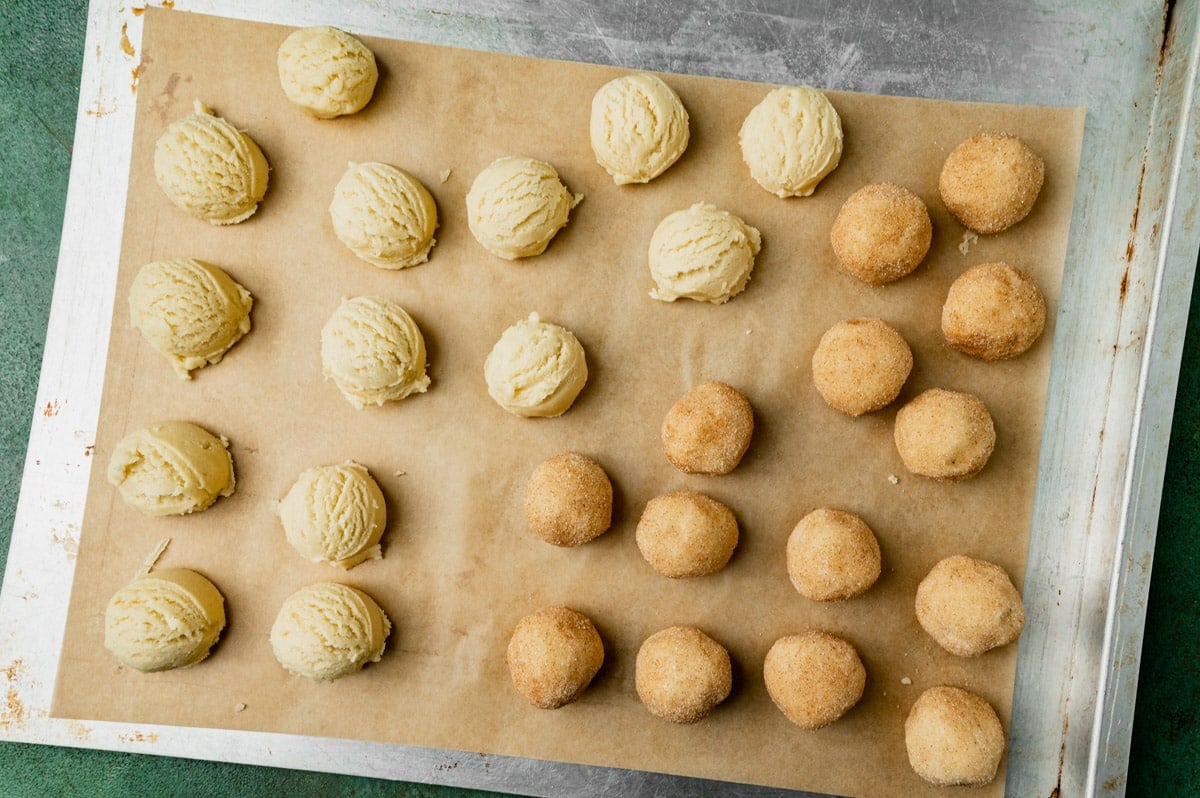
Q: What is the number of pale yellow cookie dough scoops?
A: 14